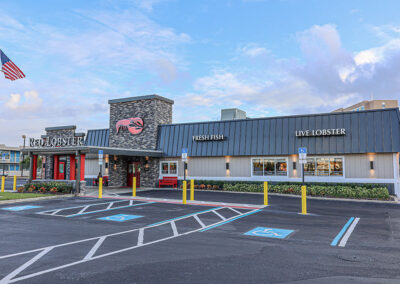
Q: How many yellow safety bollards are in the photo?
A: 8